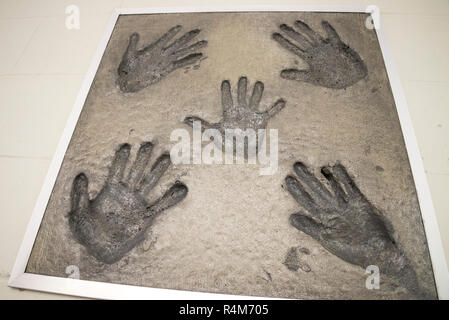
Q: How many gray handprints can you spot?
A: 5